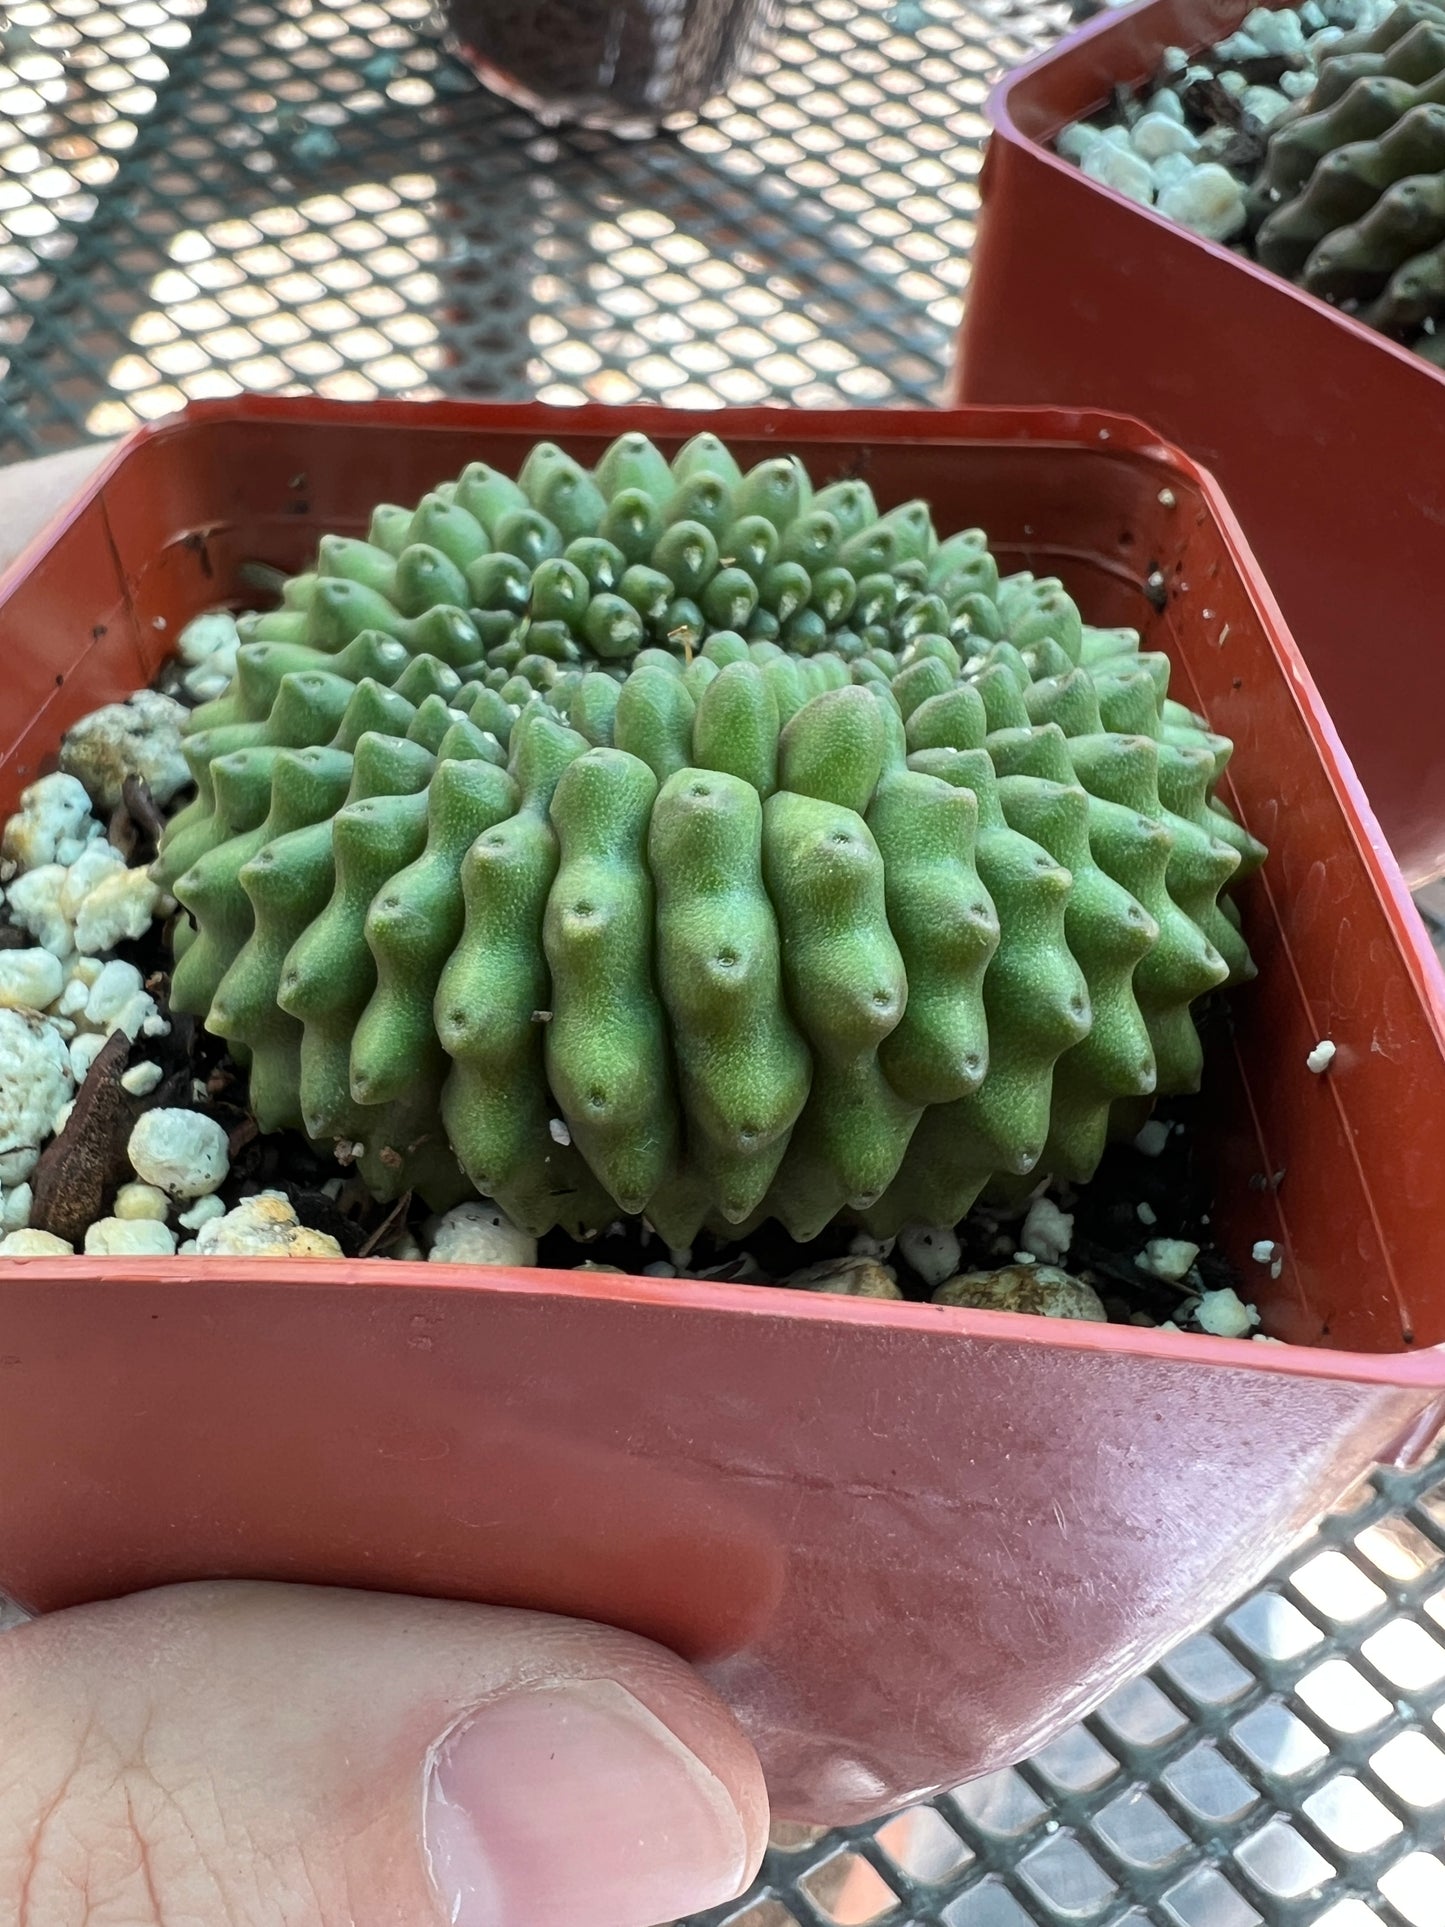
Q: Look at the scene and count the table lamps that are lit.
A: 0